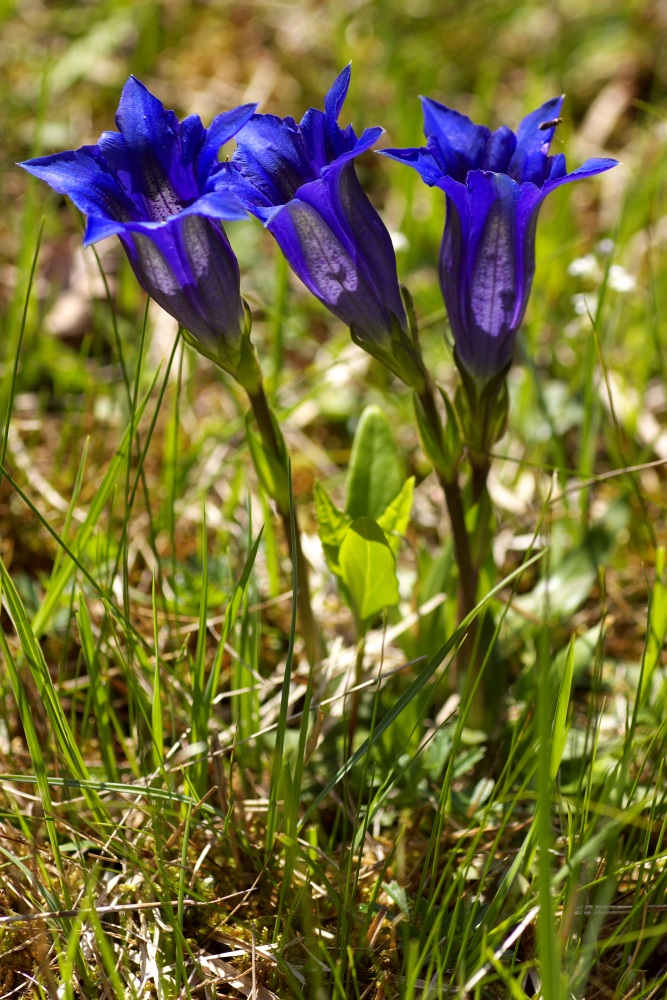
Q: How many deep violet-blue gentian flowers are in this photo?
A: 3